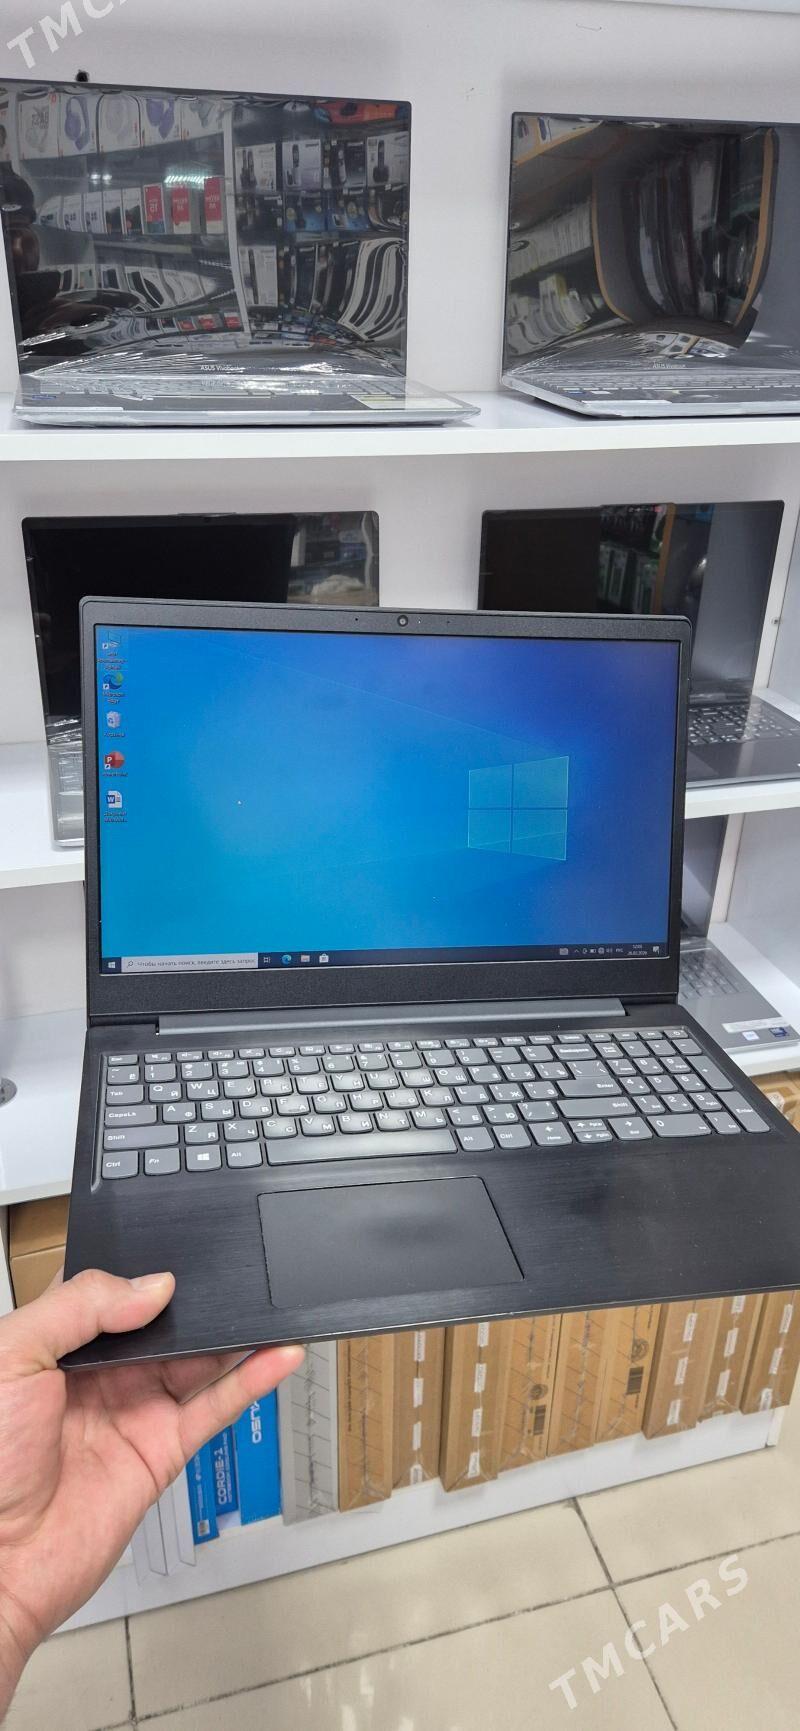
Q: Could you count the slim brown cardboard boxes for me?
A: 9